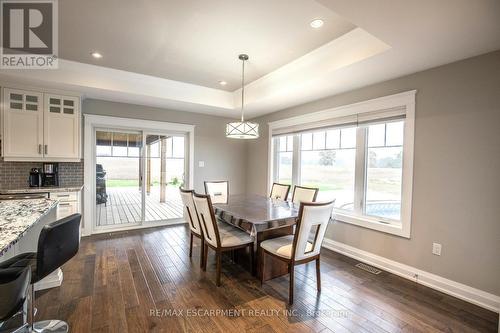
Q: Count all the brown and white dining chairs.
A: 6